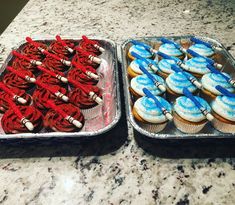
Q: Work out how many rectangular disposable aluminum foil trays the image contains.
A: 2